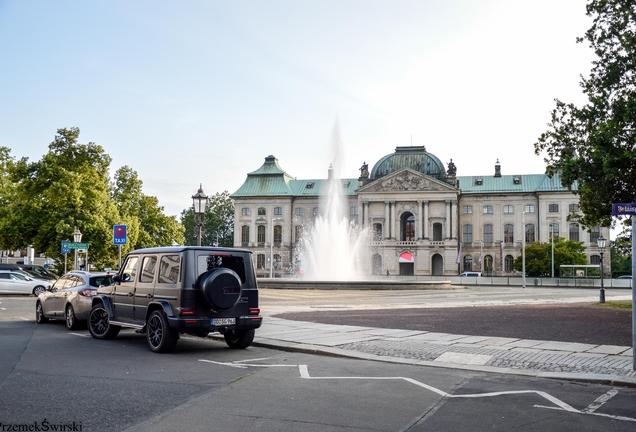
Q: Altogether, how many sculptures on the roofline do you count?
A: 2